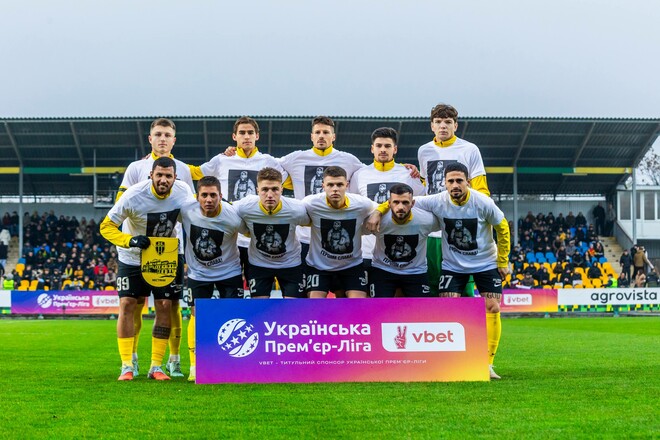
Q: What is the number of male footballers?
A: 11